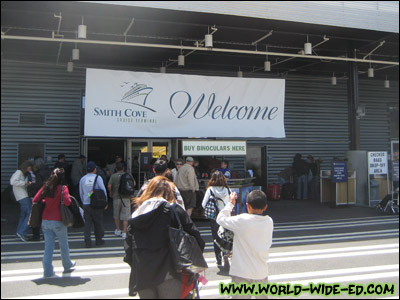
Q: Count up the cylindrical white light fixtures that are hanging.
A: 12